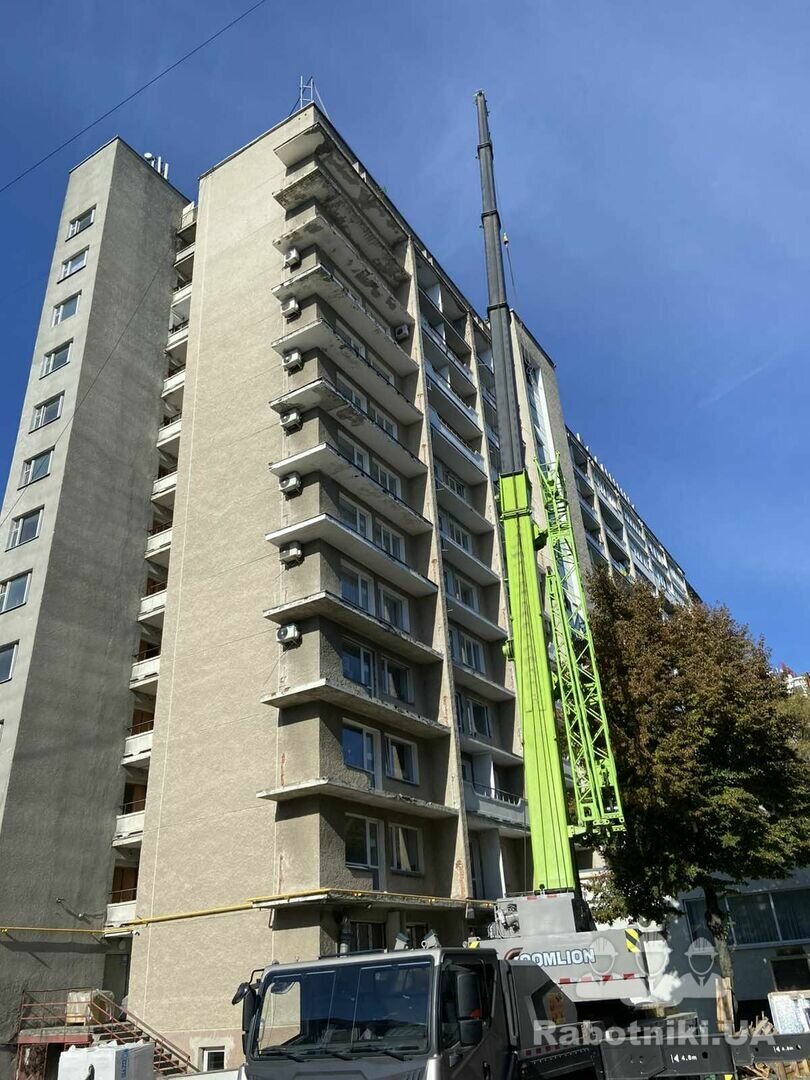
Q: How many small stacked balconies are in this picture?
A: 13